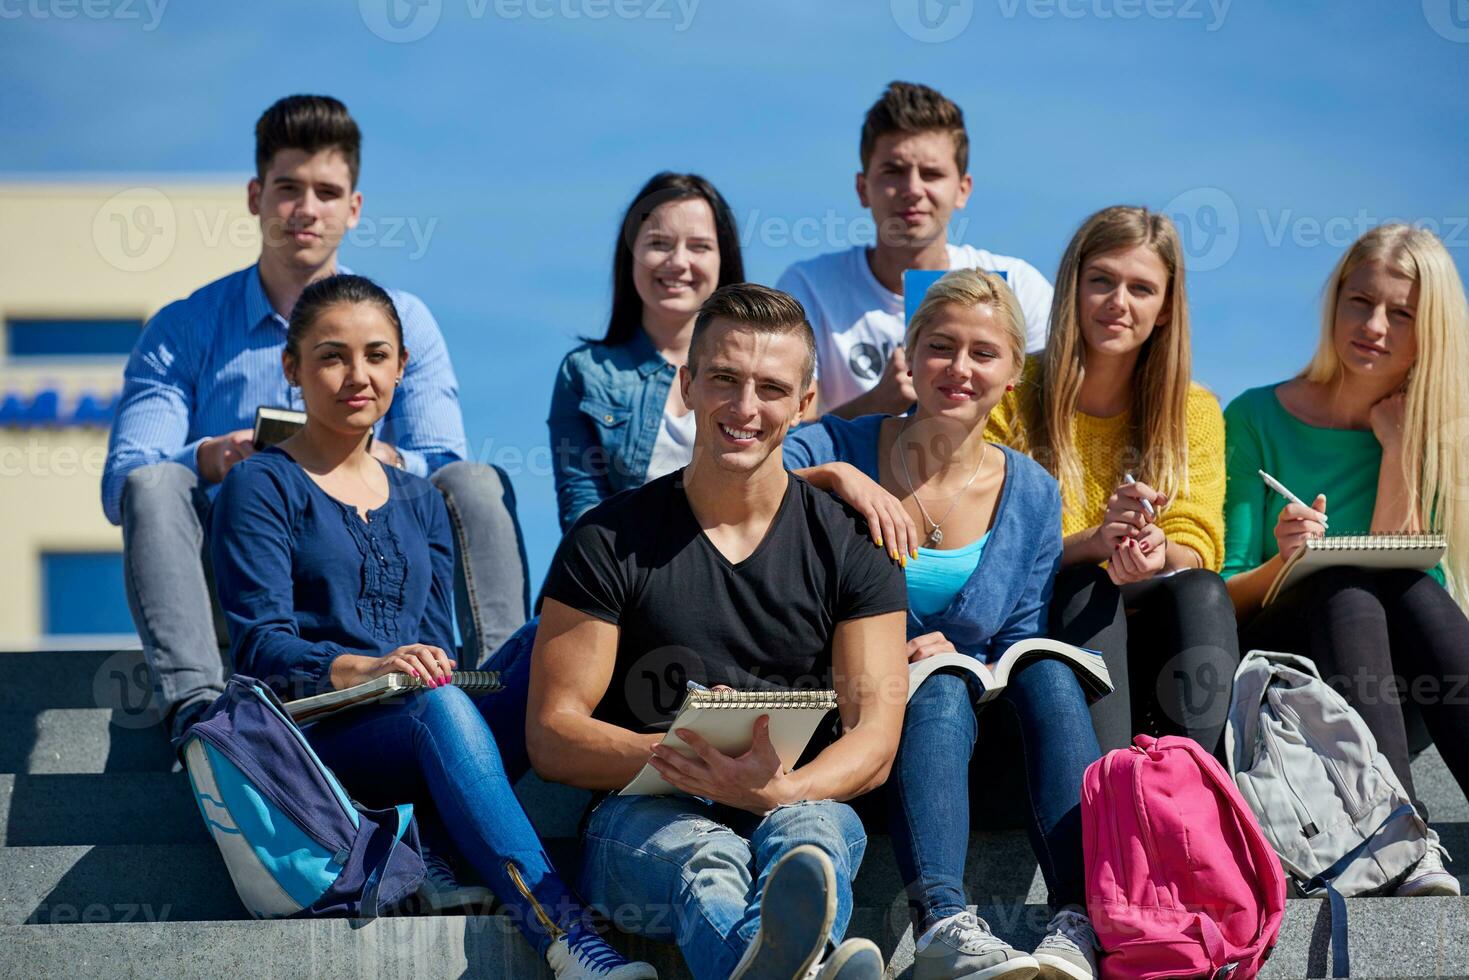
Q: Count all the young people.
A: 8